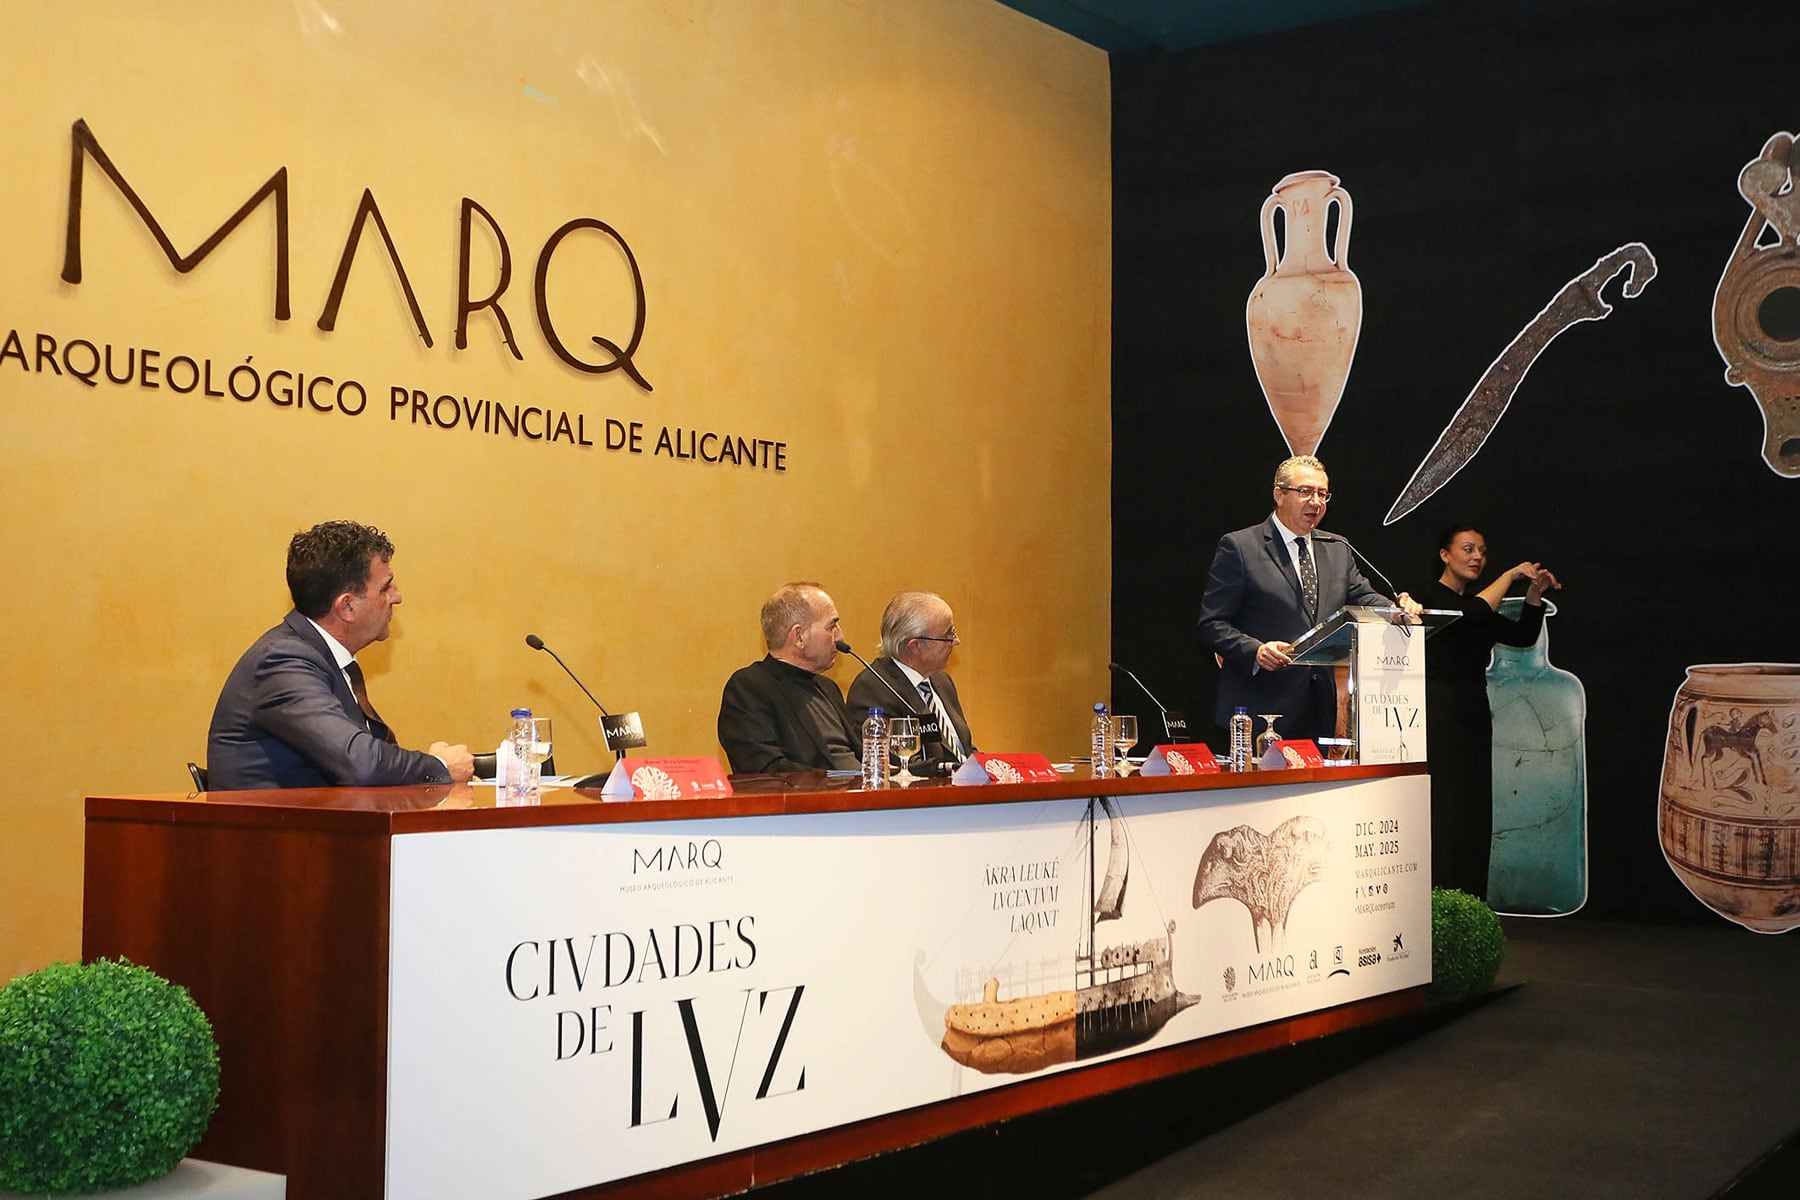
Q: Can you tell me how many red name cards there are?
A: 4